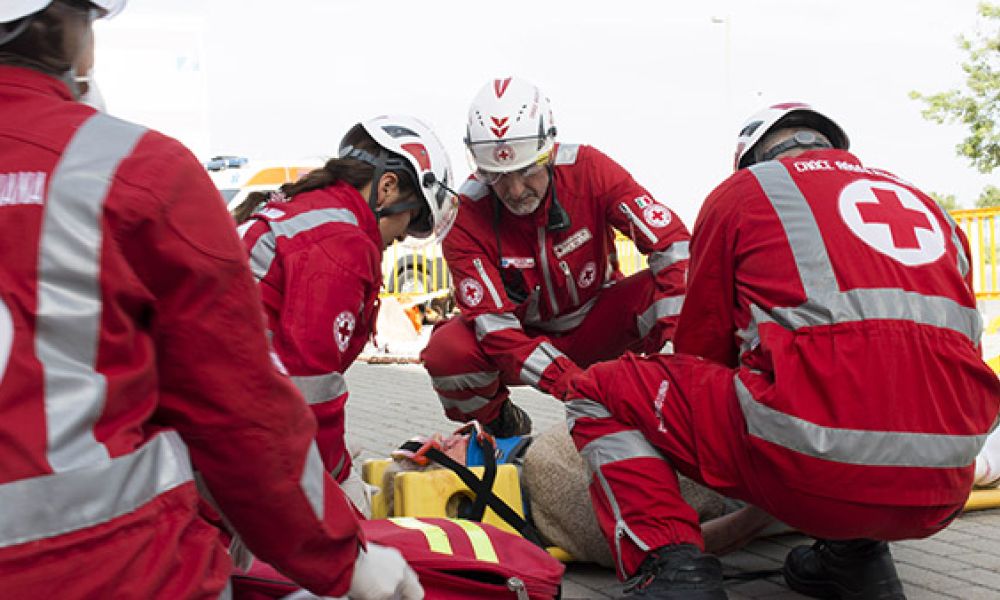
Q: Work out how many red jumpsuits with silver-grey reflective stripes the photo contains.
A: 4